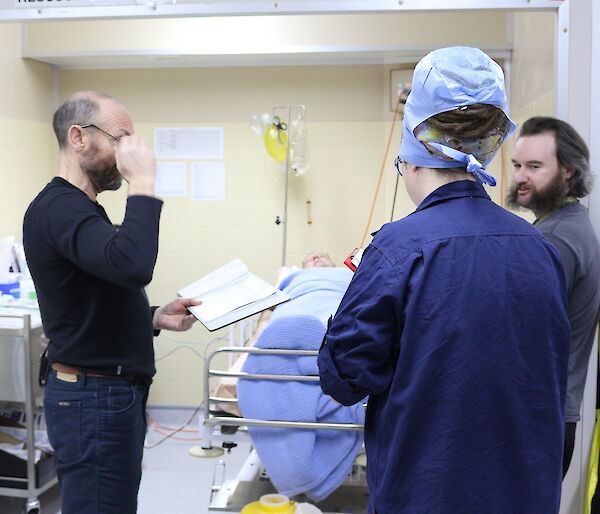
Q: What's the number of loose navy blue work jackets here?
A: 1